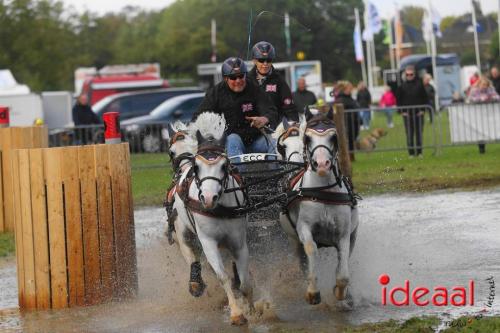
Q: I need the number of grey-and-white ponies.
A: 4